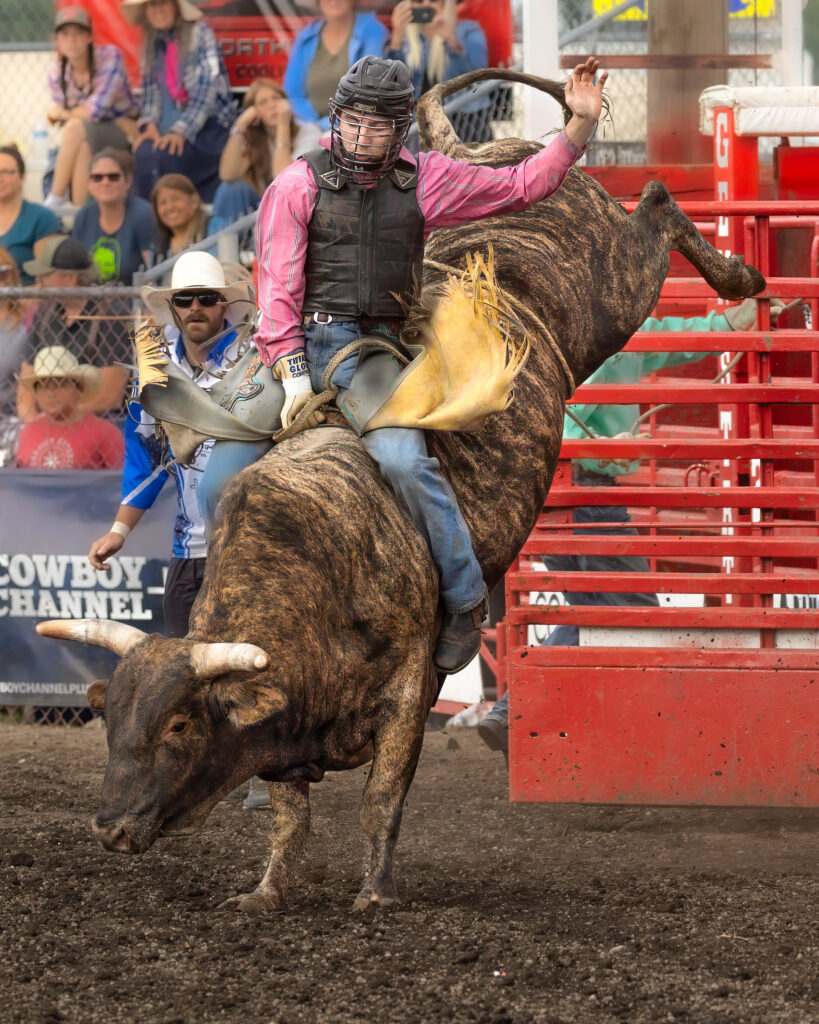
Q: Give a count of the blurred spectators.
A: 11